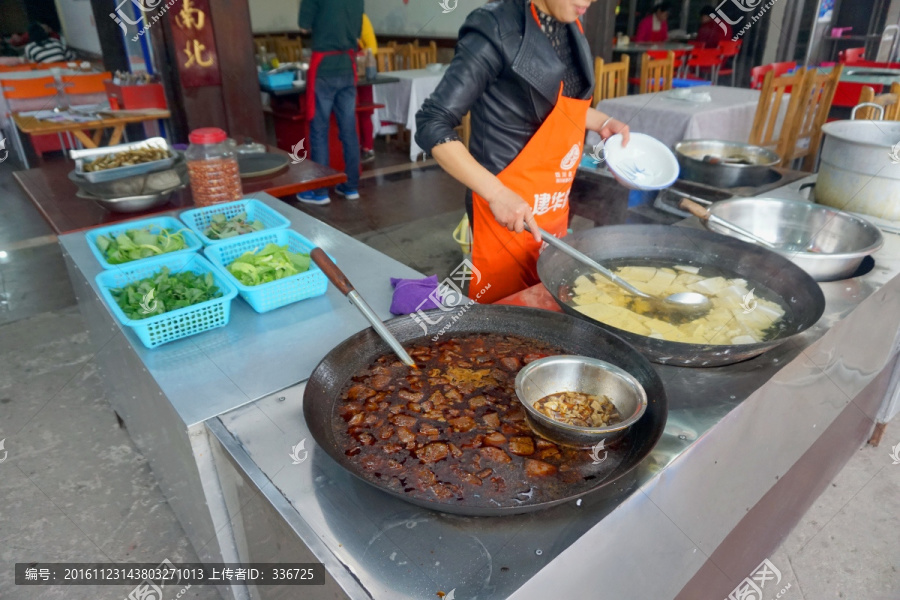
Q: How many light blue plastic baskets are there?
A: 4